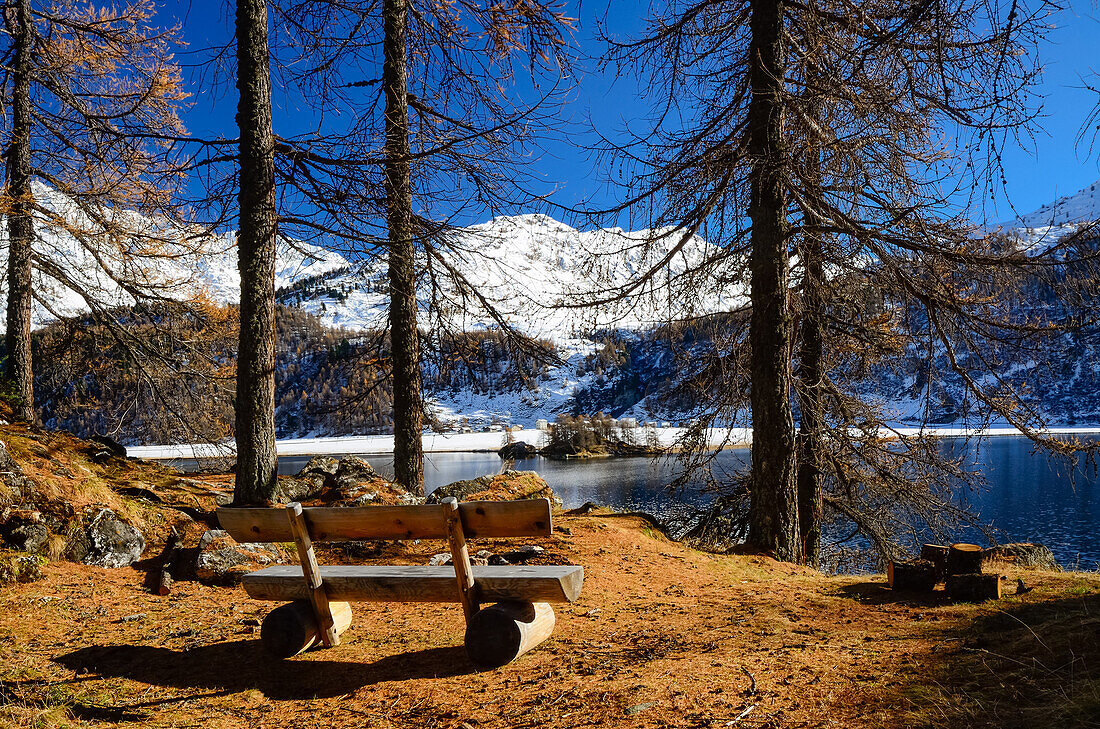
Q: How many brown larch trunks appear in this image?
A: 5